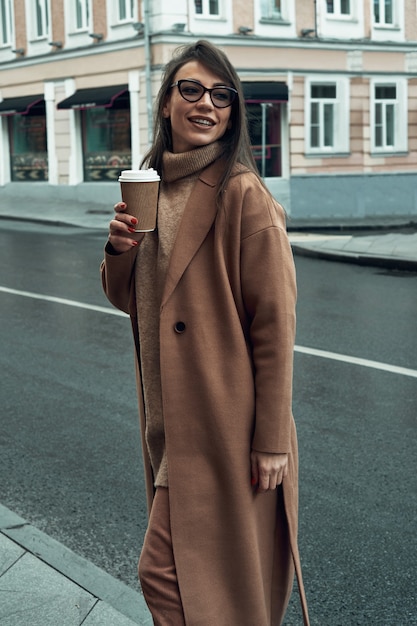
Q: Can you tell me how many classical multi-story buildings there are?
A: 1